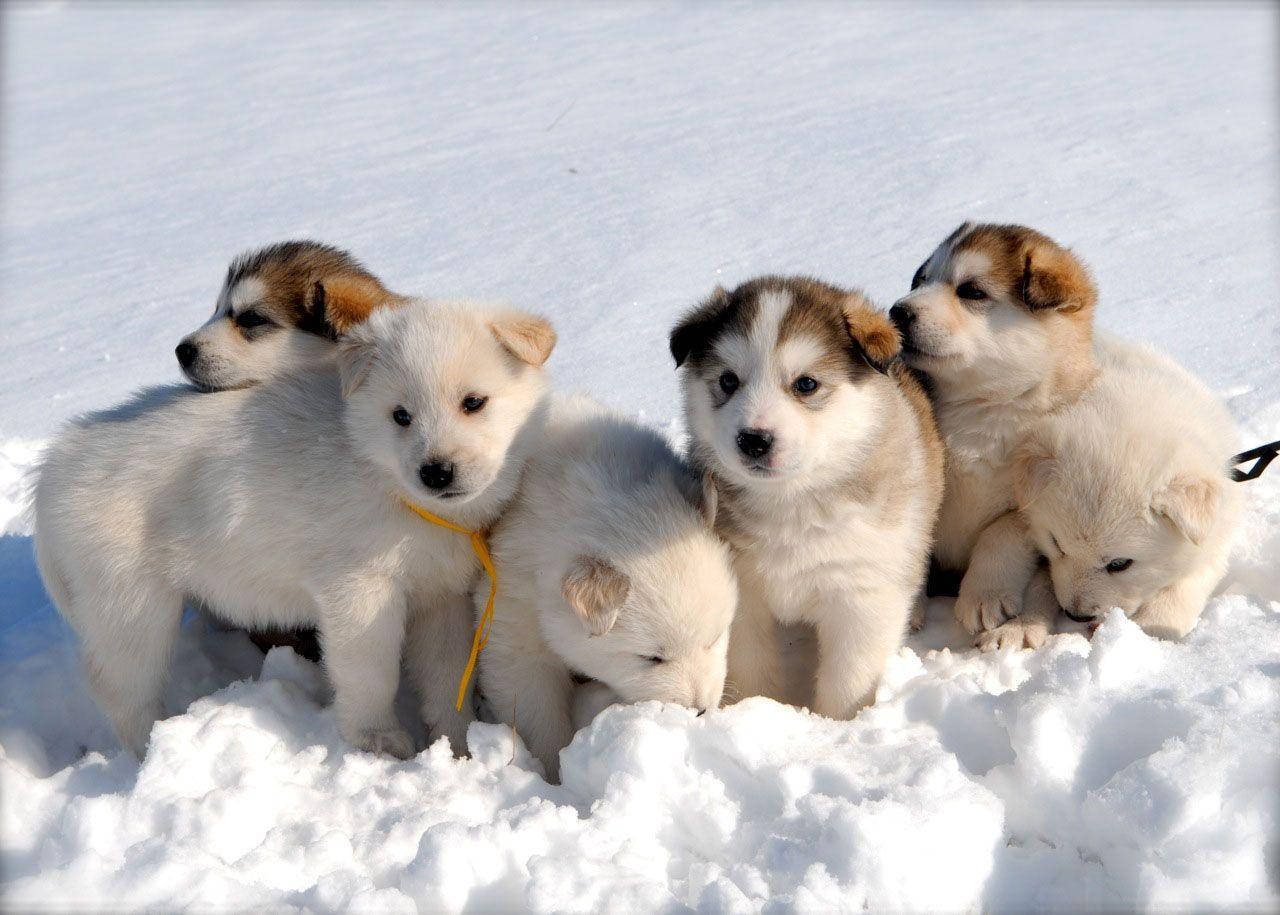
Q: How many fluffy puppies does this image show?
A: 6